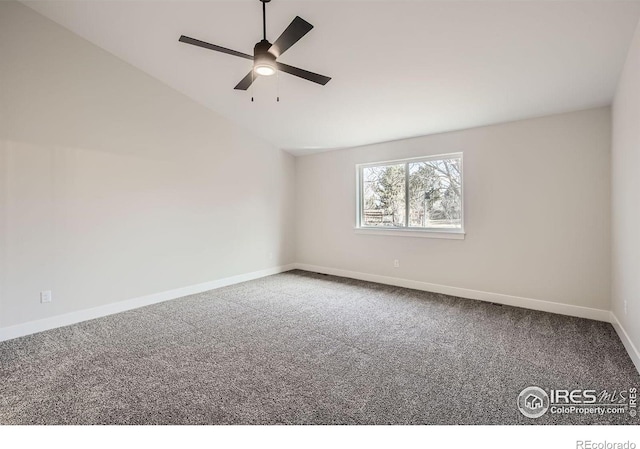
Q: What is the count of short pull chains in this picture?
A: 2